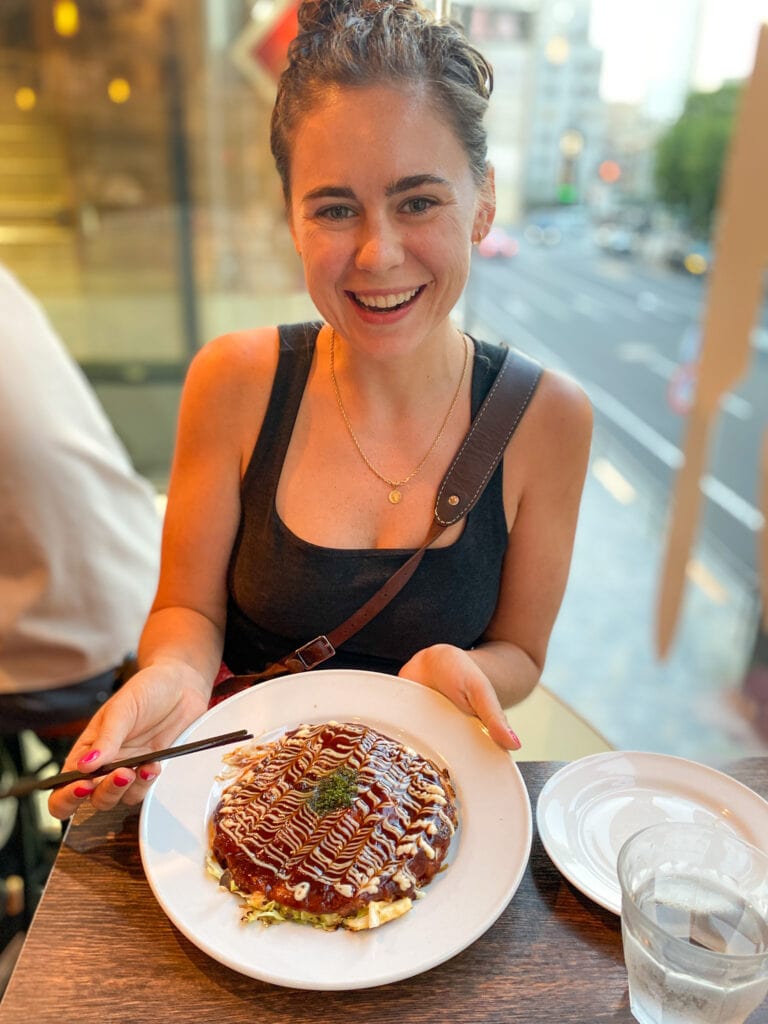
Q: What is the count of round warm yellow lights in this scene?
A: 3